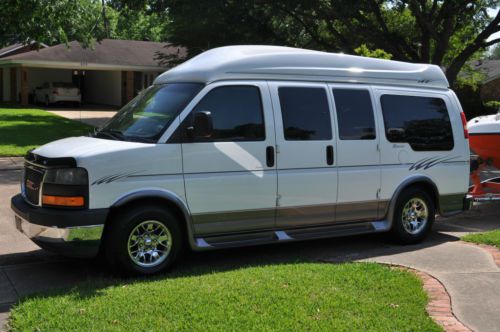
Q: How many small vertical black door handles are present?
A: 2